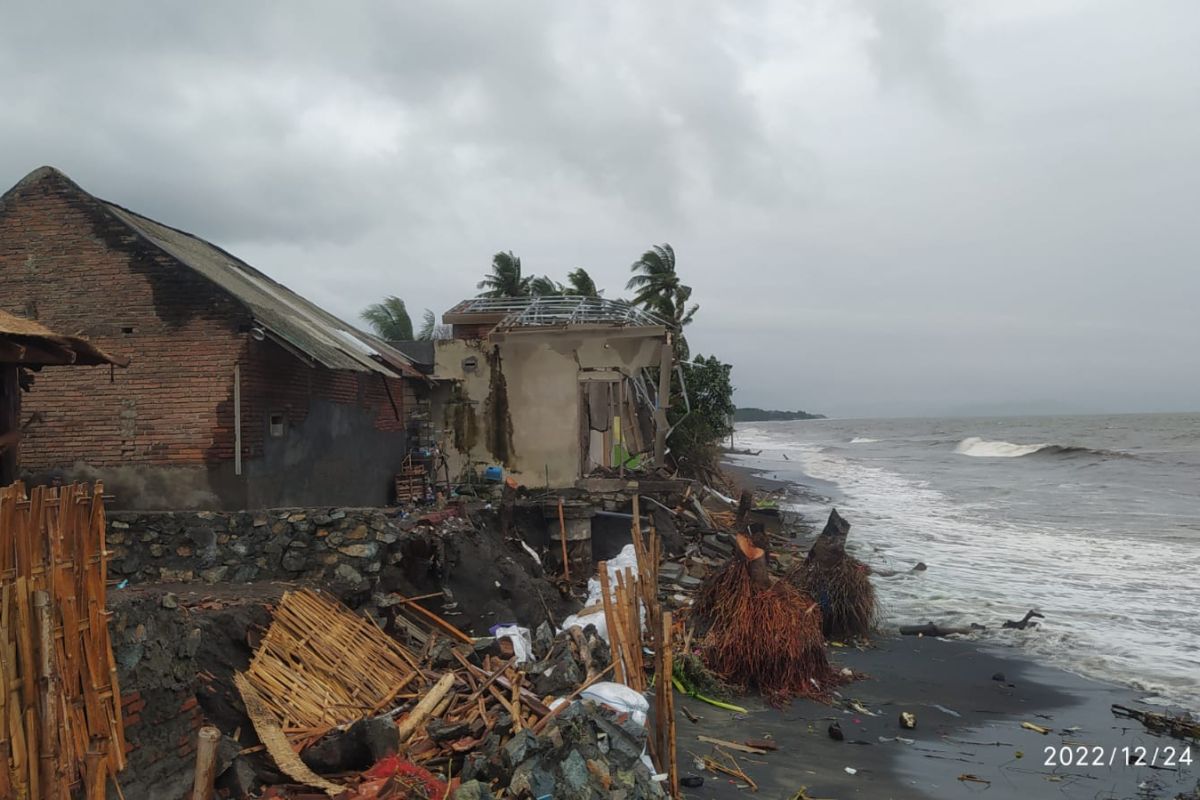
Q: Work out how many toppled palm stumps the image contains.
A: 2